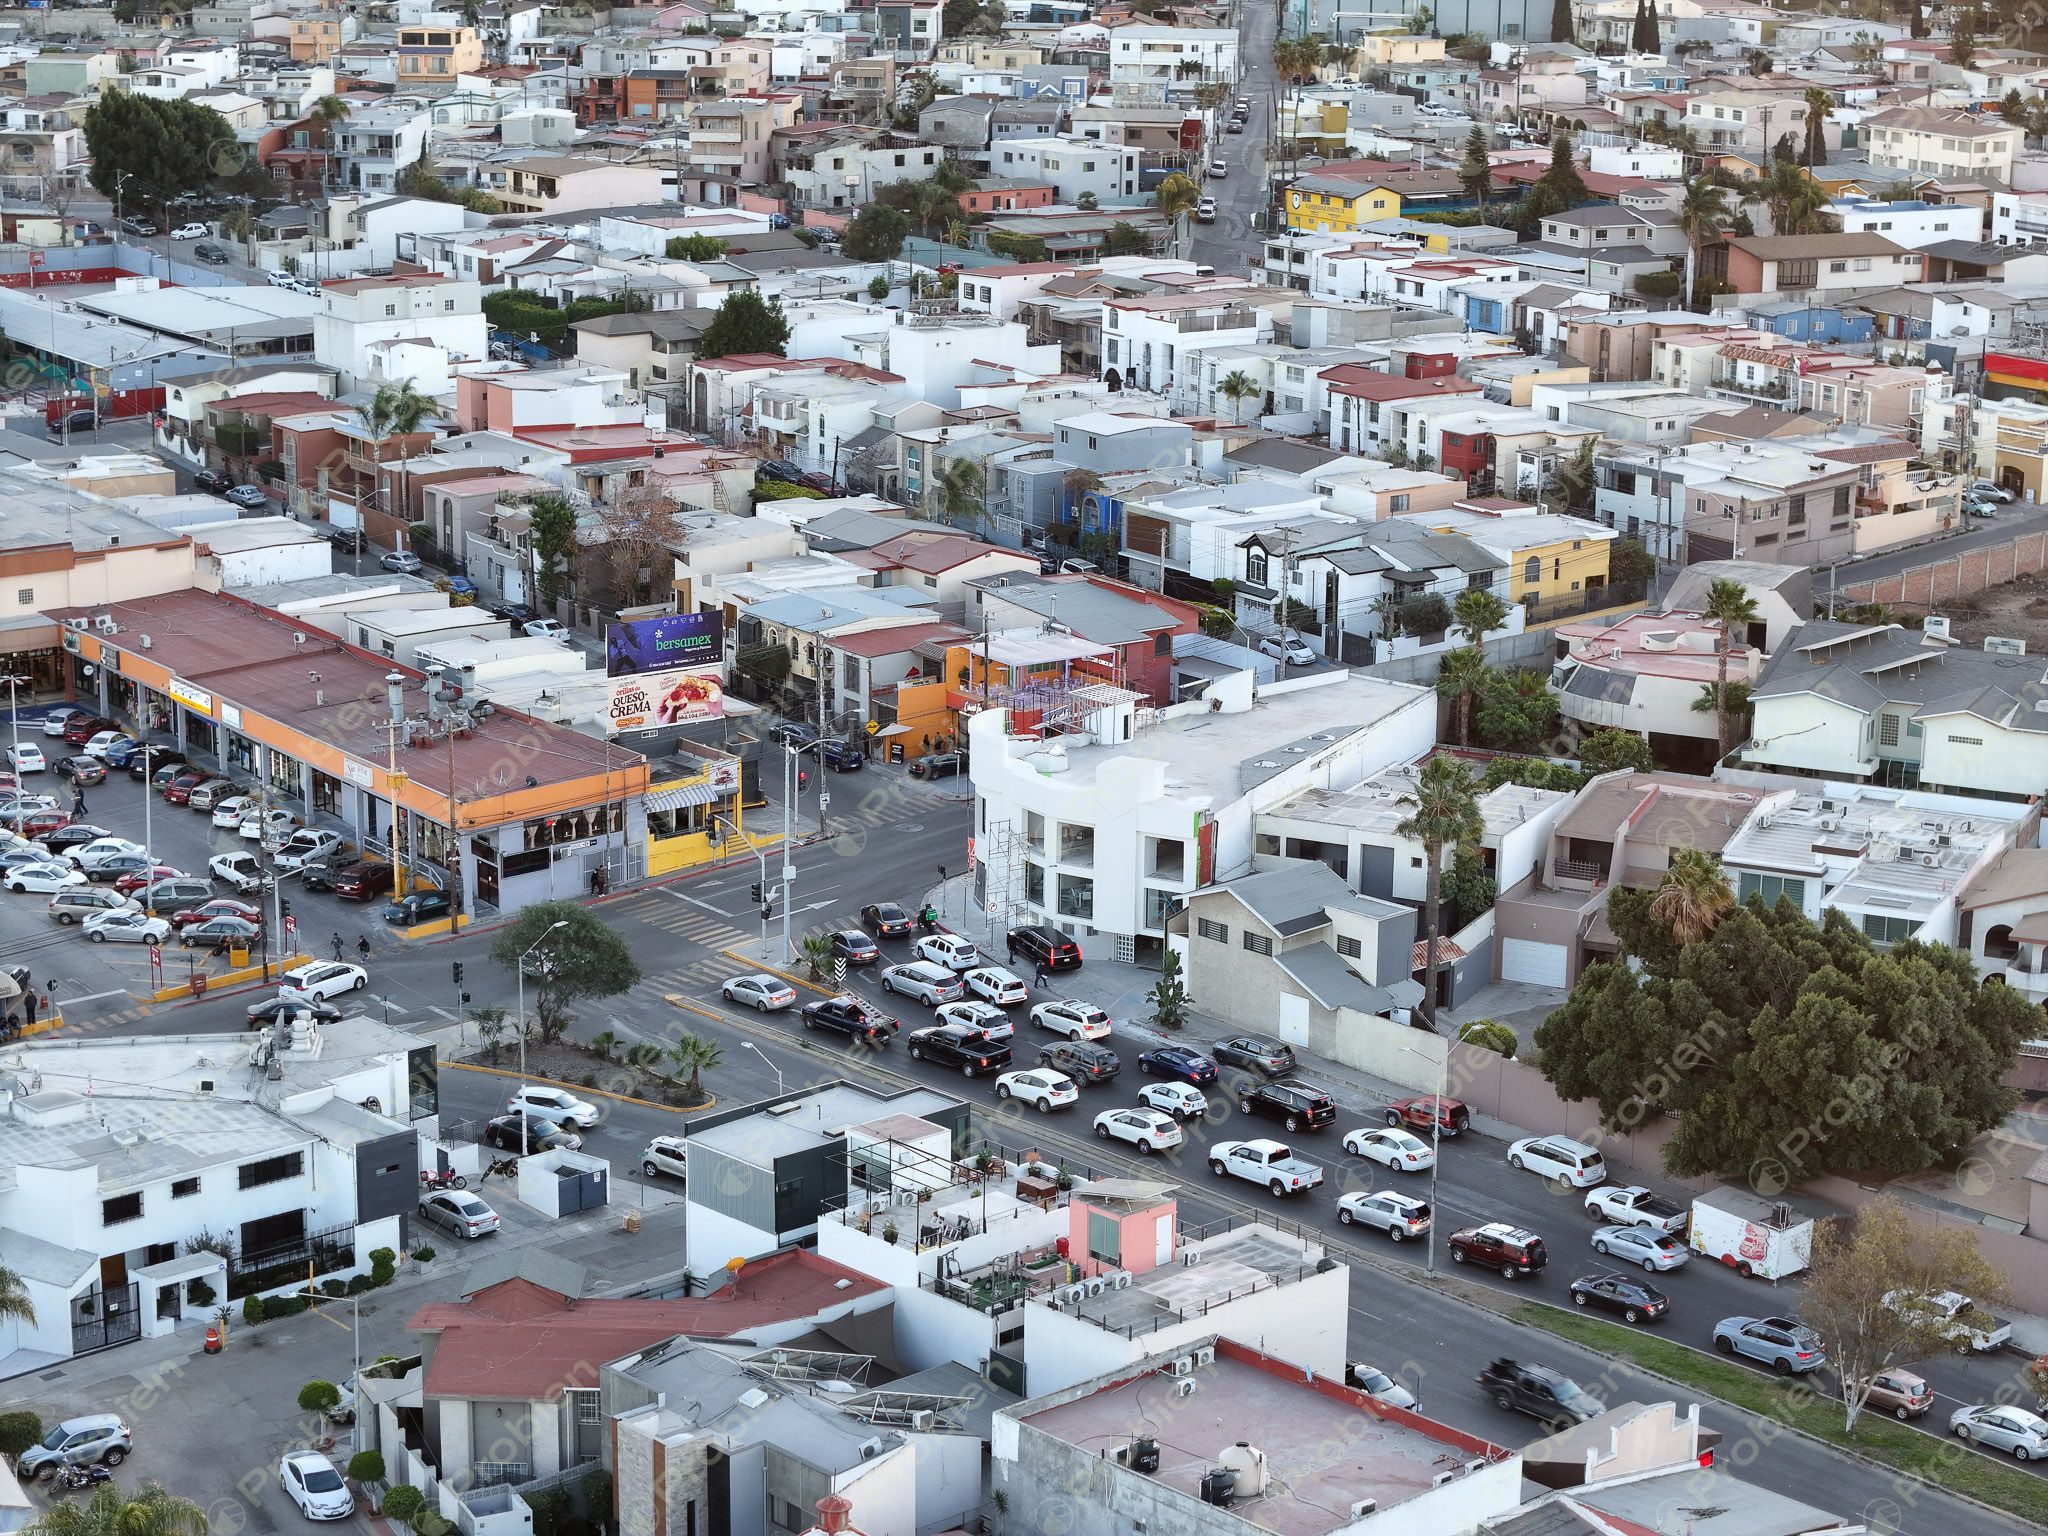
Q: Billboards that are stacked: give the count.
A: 2